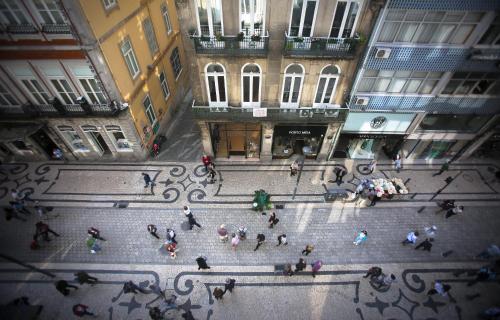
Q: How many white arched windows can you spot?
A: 4